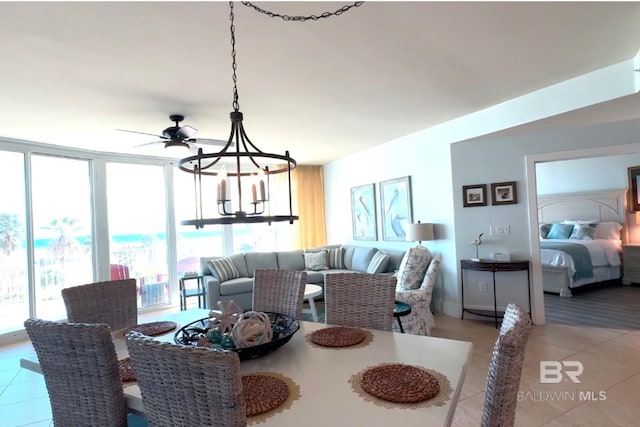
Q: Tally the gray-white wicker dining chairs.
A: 6